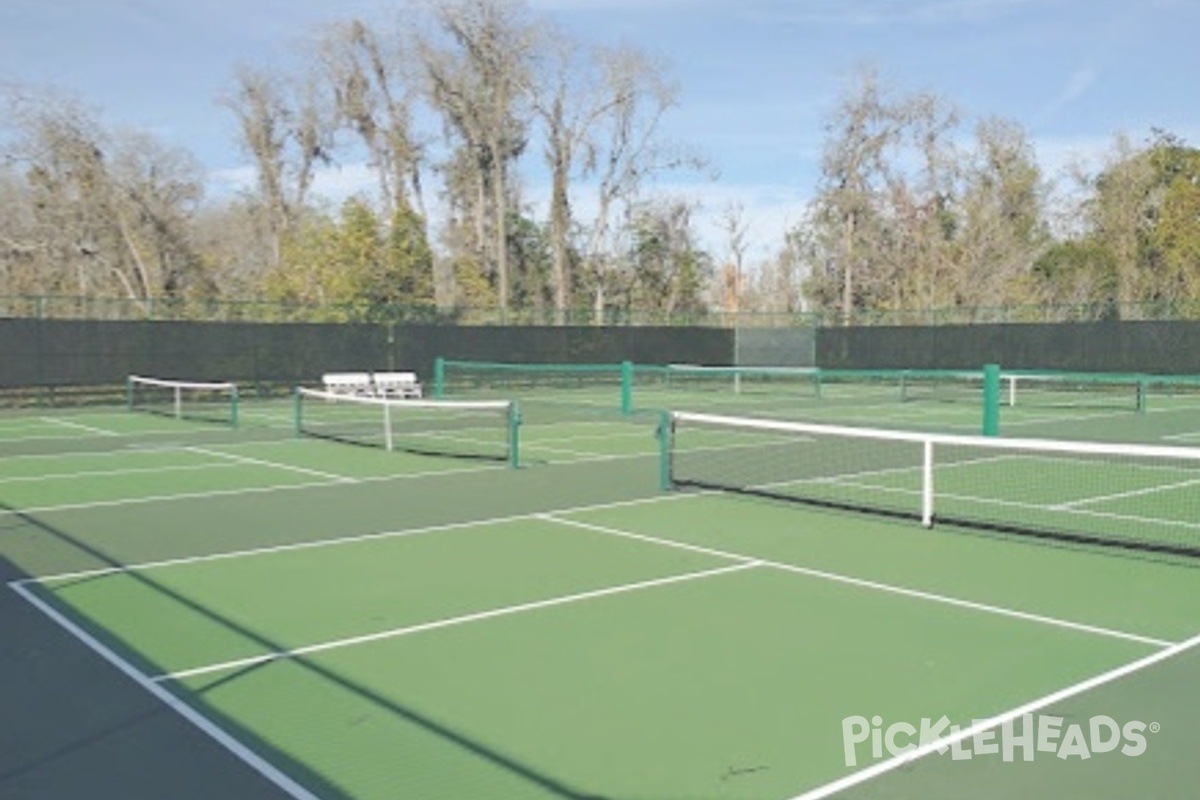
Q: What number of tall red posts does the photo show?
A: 0